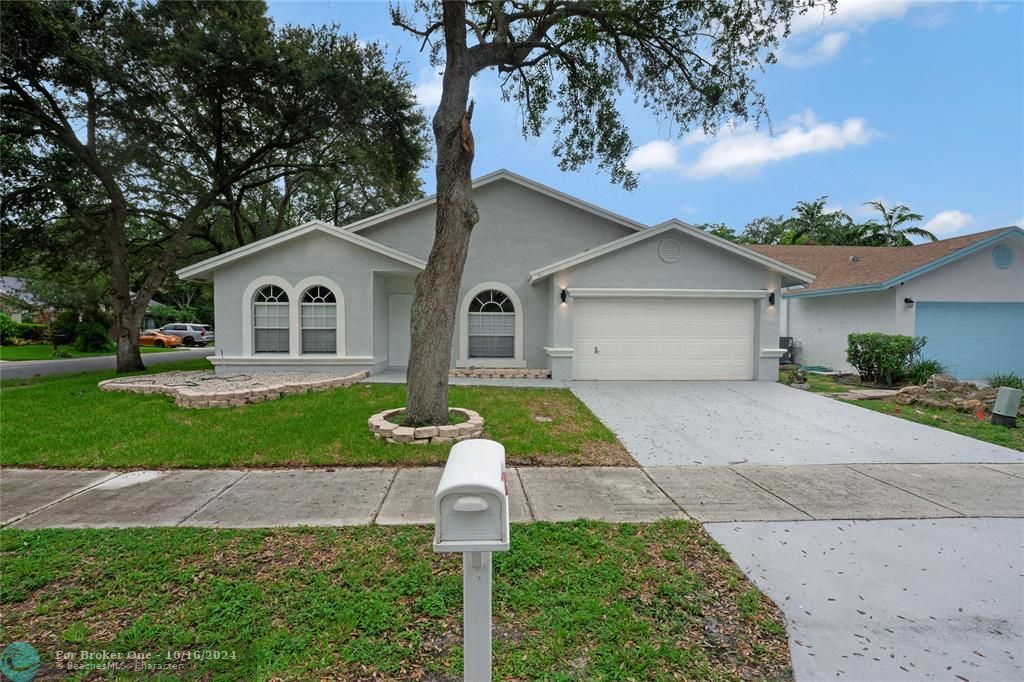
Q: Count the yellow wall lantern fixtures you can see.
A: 0